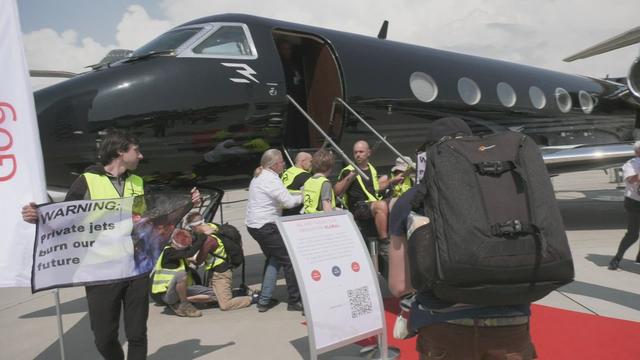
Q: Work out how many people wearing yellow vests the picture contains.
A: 7